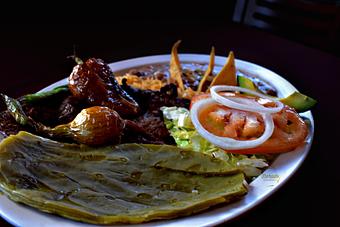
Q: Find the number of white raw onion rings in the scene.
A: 2